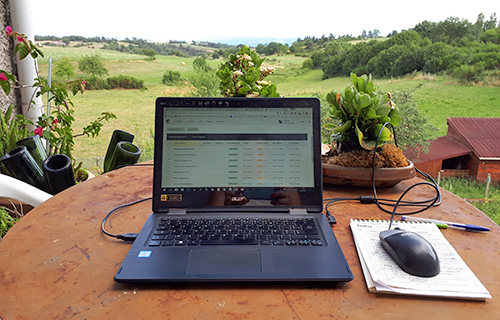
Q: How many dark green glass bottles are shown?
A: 5